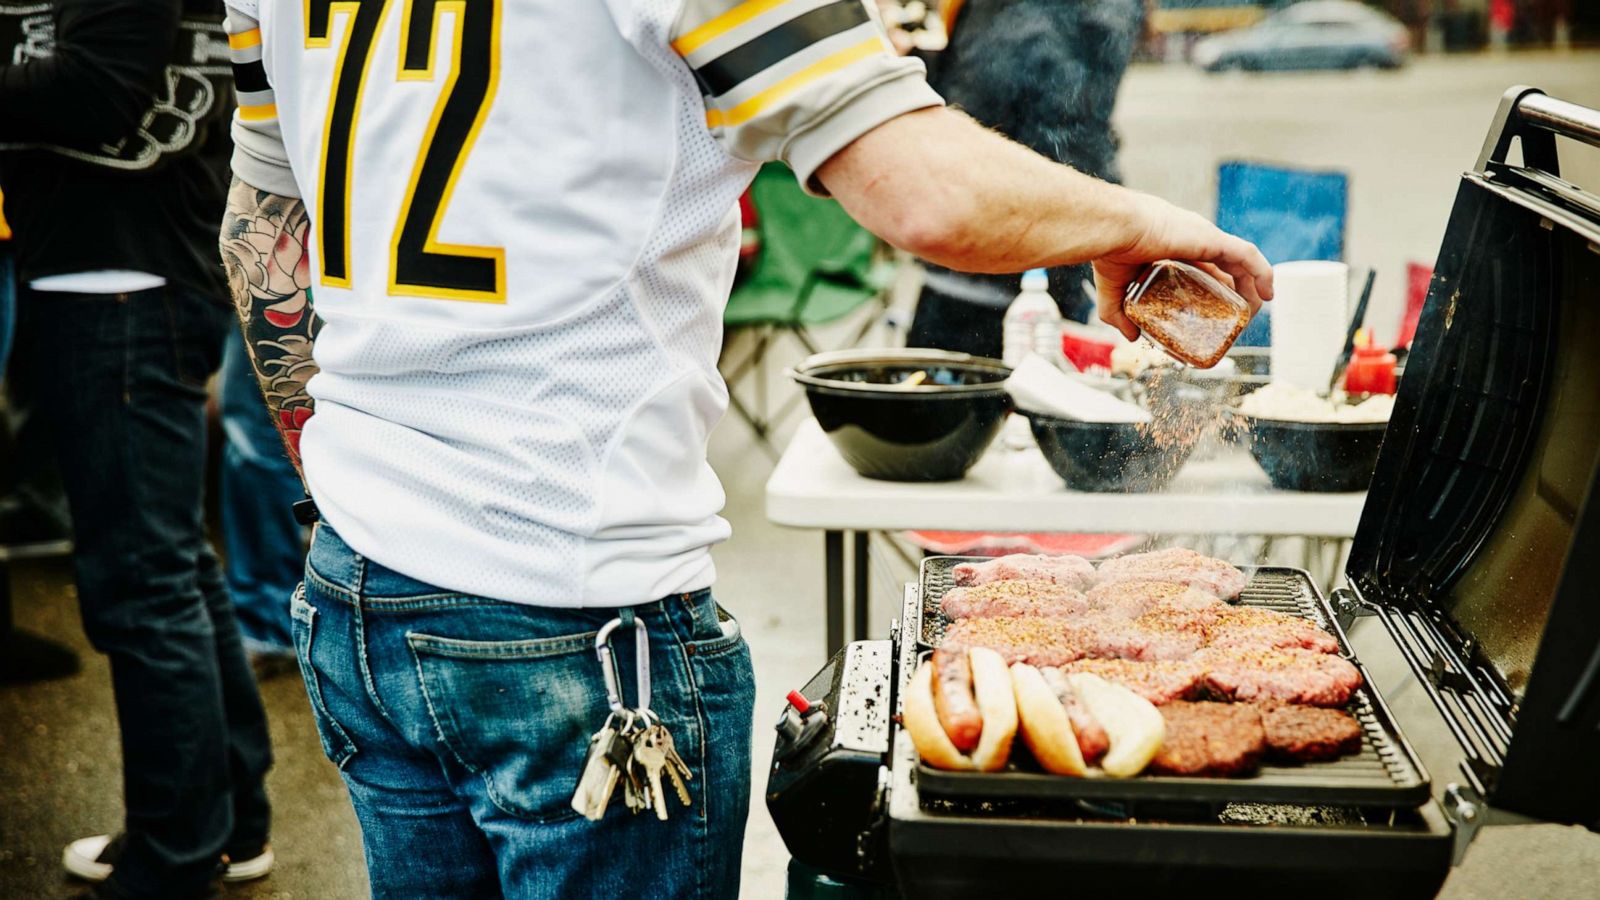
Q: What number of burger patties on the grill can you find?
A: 11